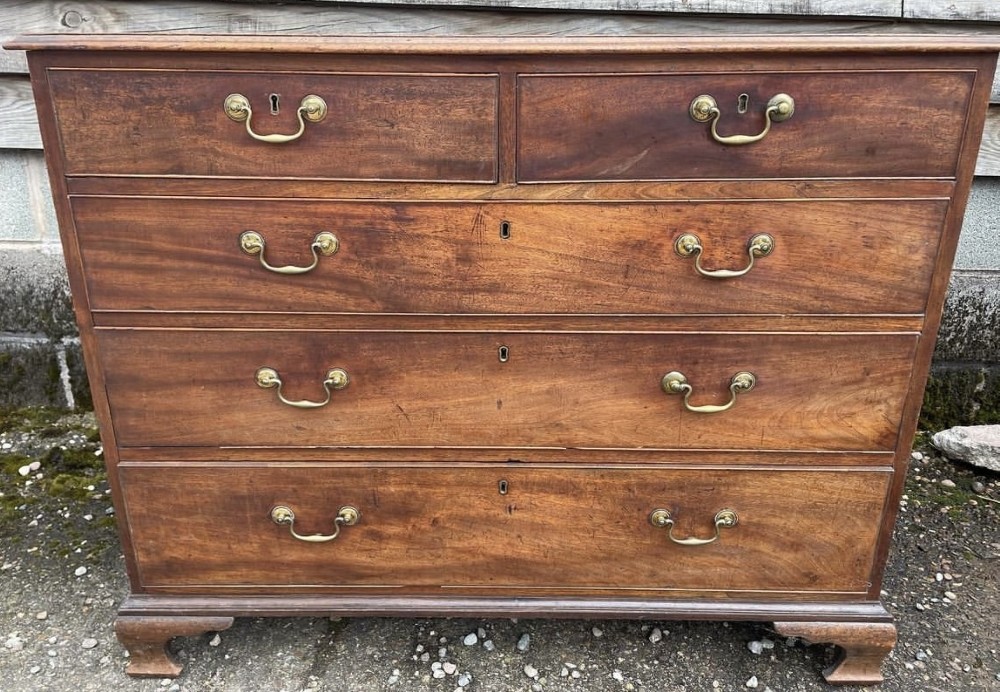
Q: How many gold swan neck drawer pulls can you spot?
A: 8